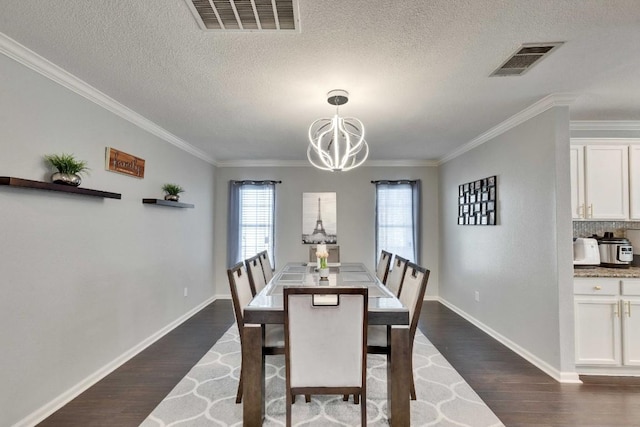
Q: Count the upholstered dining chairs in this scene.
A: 8